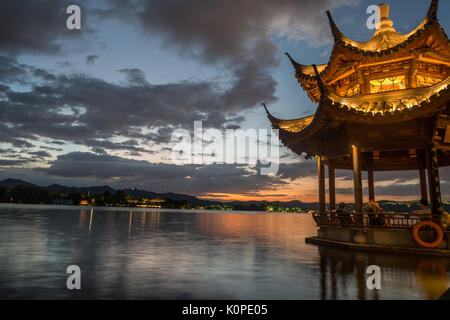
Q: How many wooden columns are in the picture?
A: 6